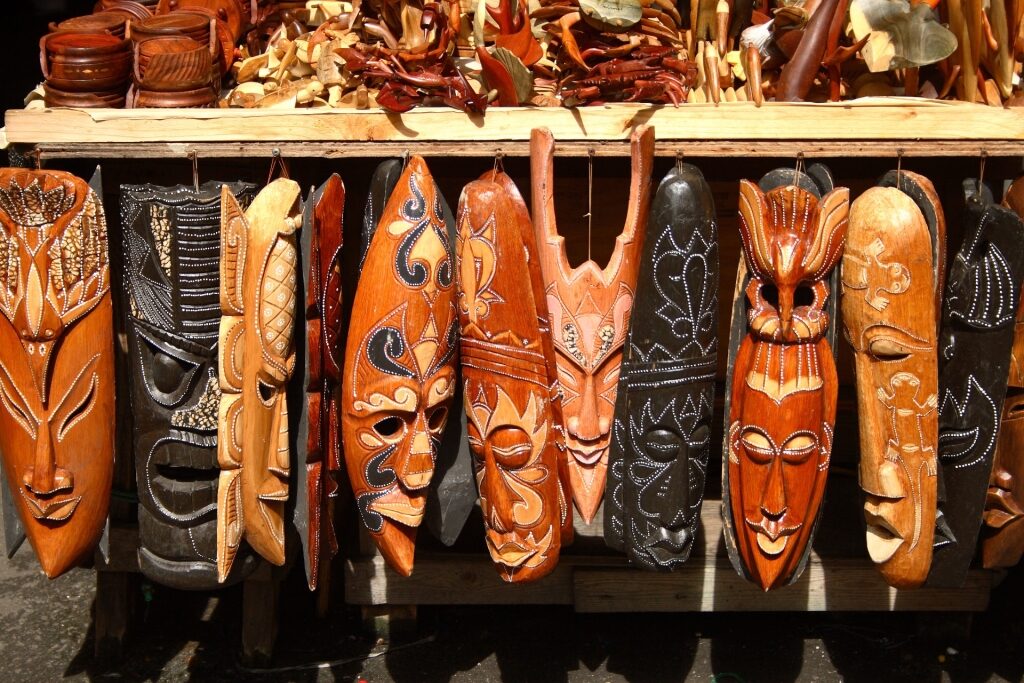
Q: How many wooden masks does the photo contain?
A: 12